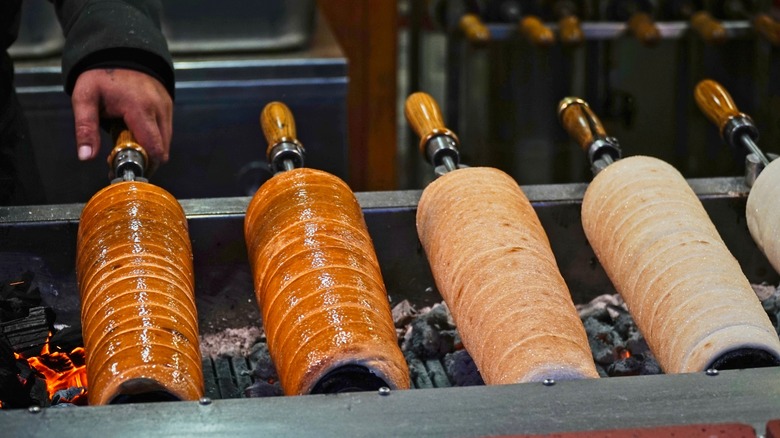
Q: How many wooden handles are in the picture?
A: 11